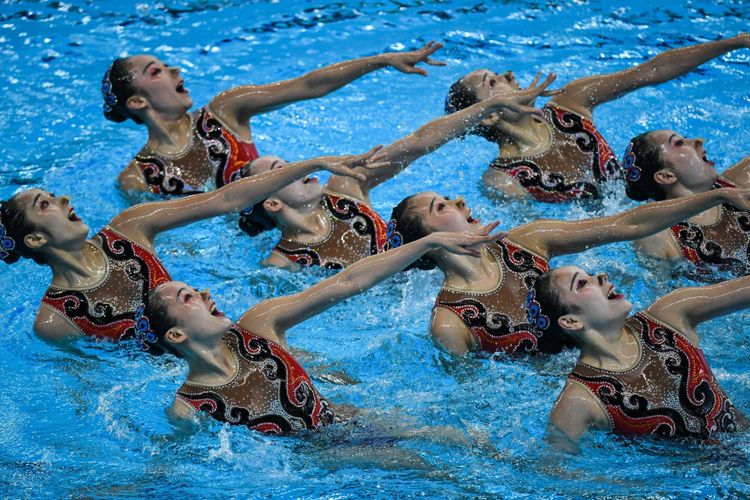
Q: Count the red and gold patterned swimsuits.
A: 8